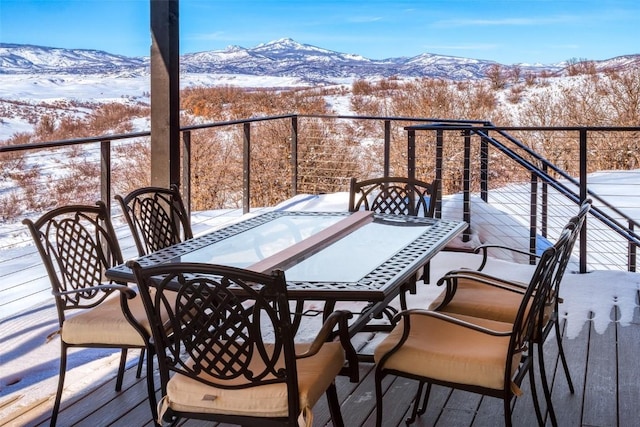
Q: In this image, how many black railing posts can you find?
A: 13